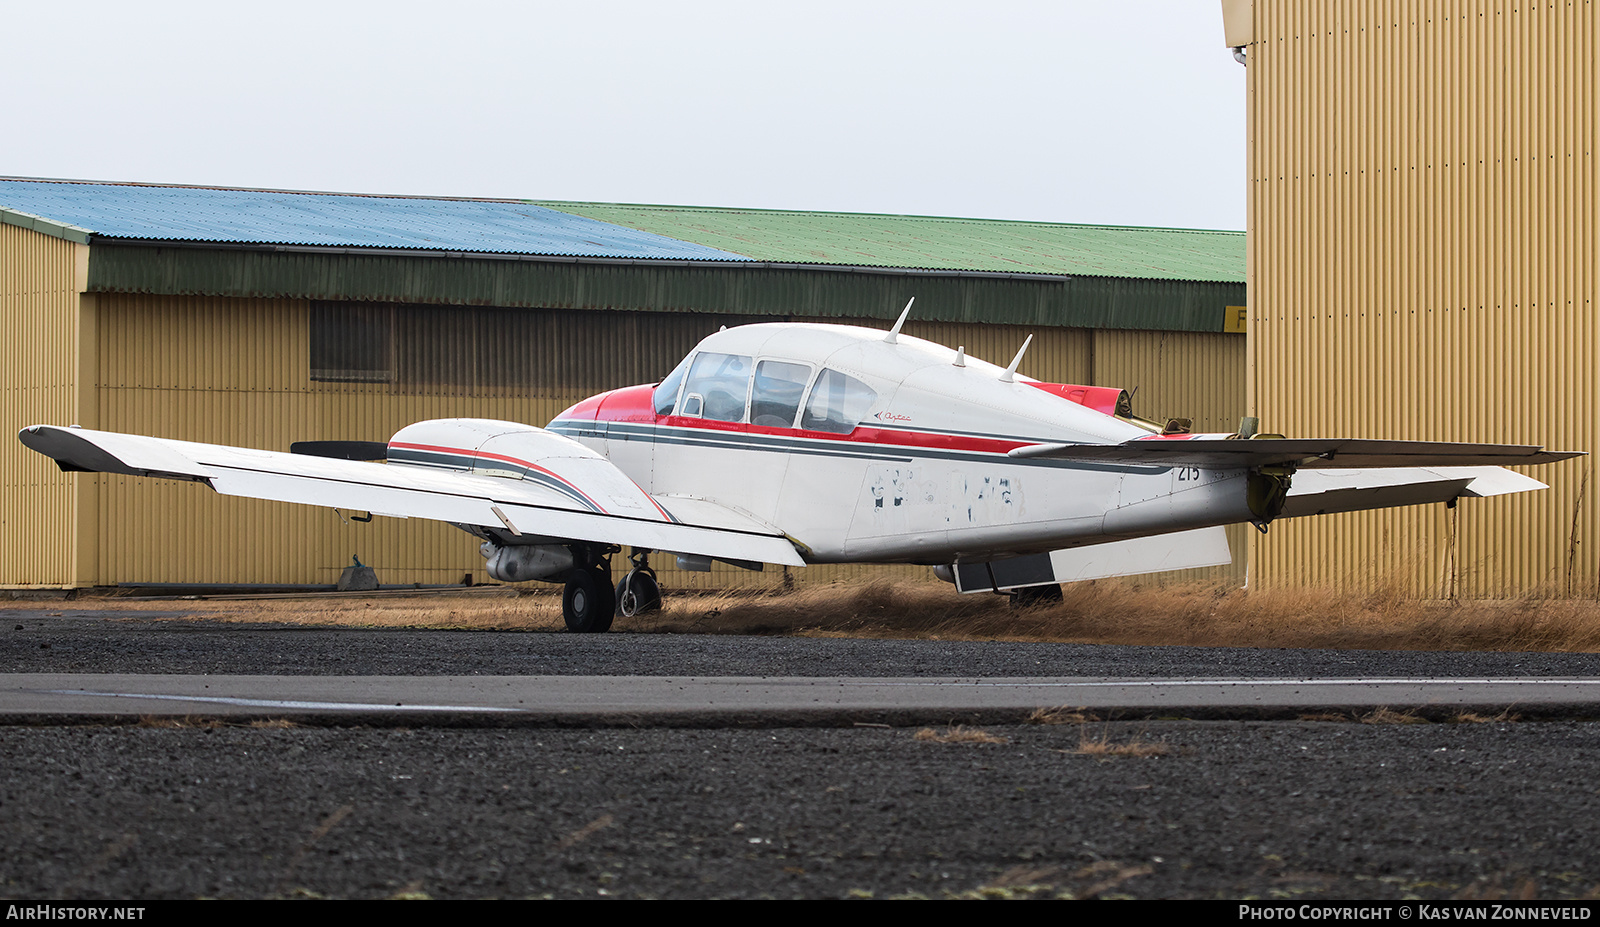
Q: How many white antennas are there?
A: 3